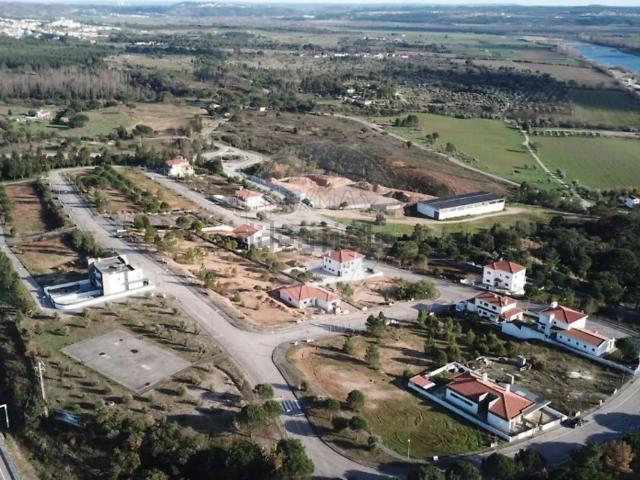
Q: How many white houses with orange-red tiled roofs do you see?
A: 9